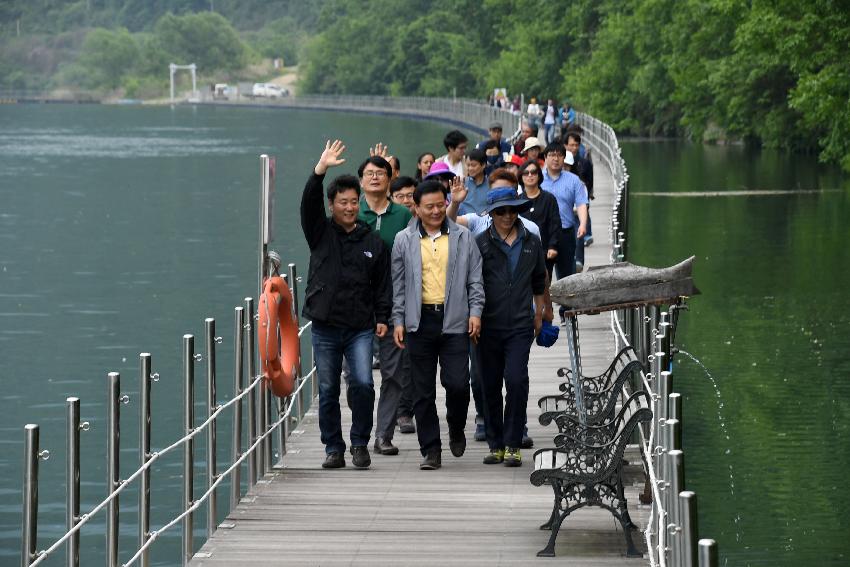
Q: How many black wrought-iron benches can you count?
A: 2